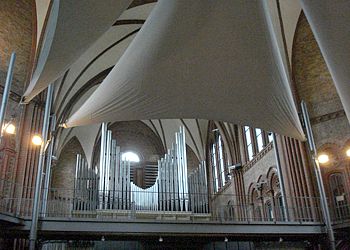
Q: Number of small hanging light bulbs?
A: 4